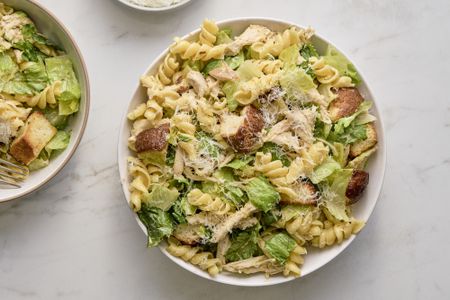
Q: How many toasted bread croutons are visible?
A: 8